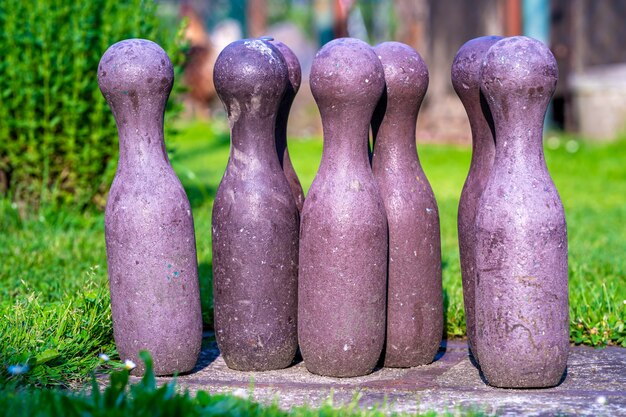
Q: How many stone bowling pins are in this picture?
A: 7